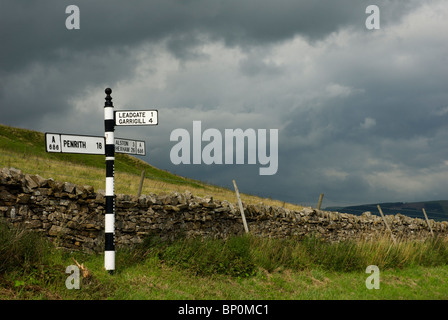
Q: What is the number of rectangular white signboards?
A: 3